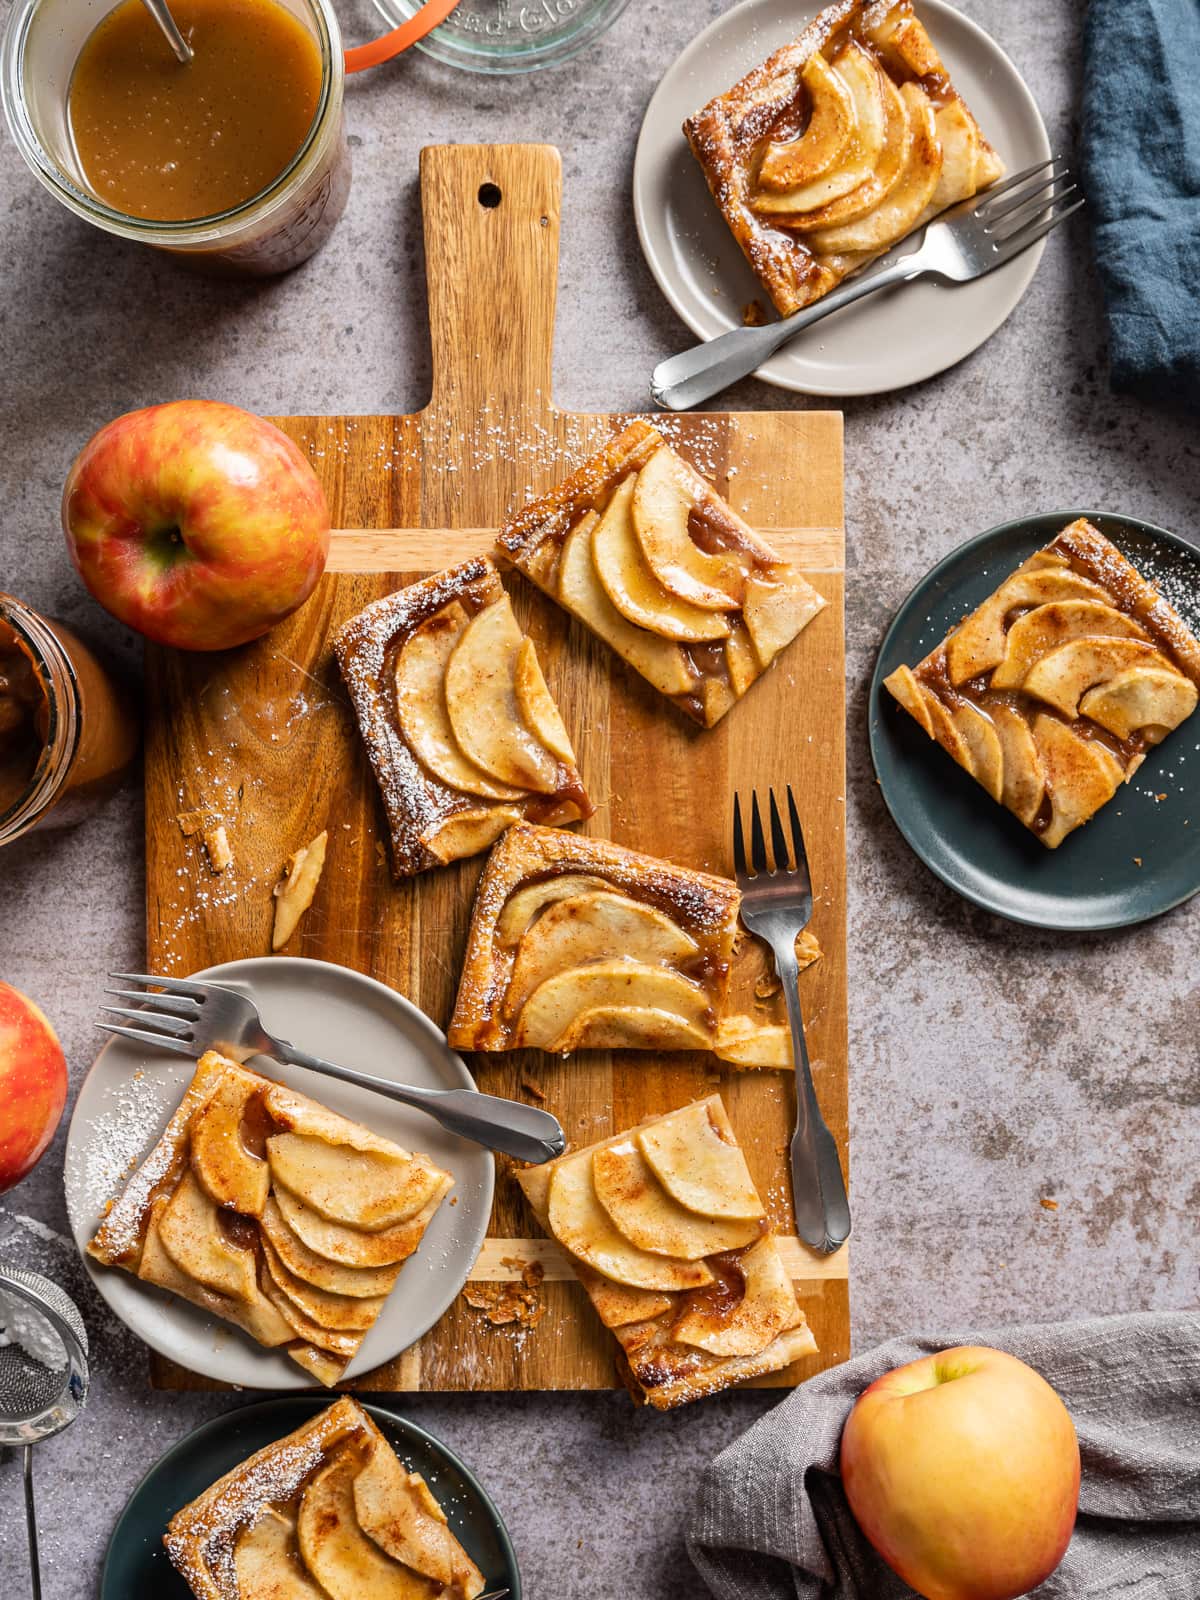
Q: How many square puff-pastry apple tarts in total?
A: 8